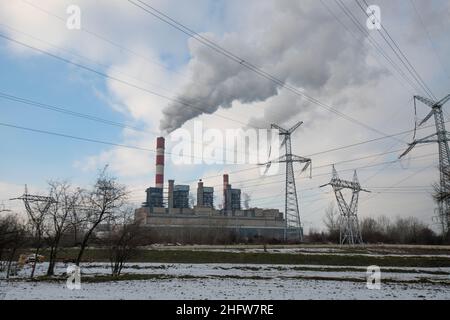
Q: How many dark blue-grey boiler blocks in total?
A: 4